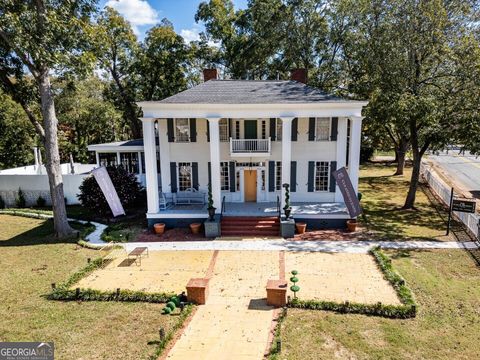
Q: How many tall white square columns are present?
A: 4